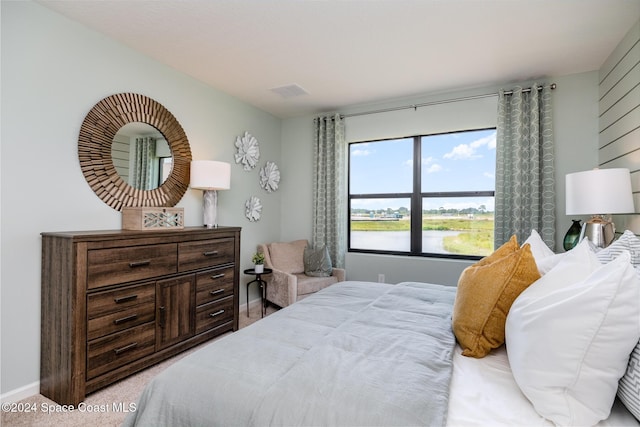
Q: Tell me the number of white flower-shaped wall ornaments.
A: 3